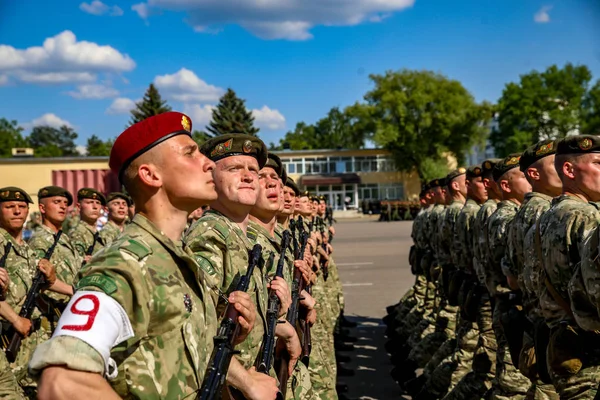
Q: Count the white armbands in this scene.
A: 1